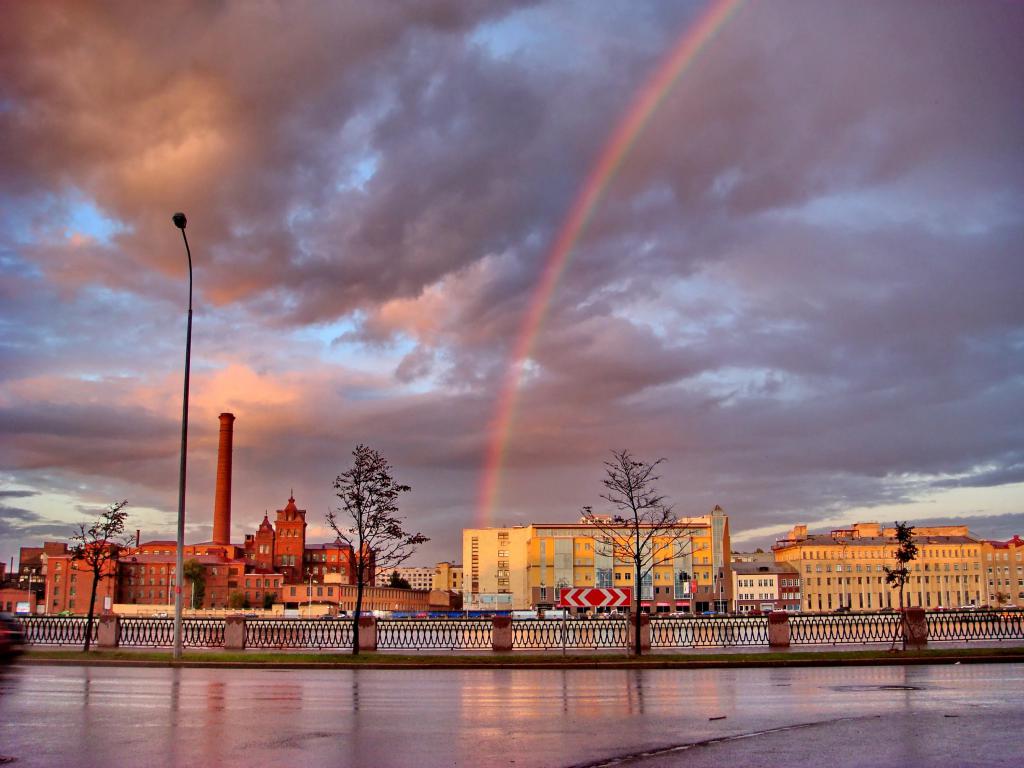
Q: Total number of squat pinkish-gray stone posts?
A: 7